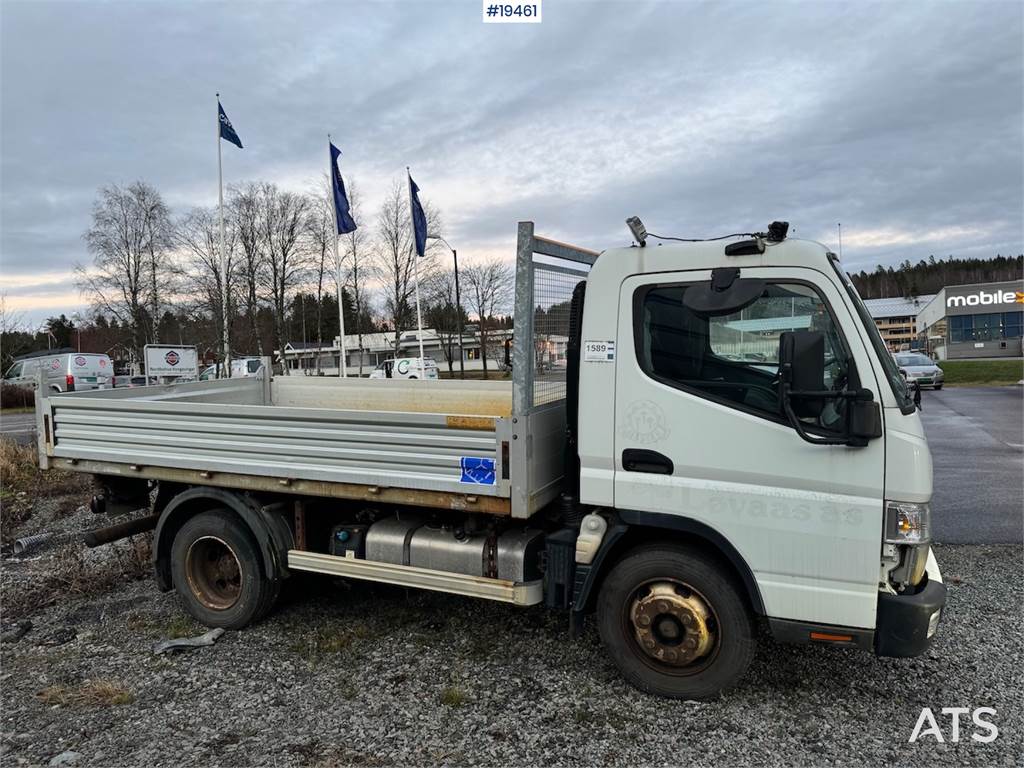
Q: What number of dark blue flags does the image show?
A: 3